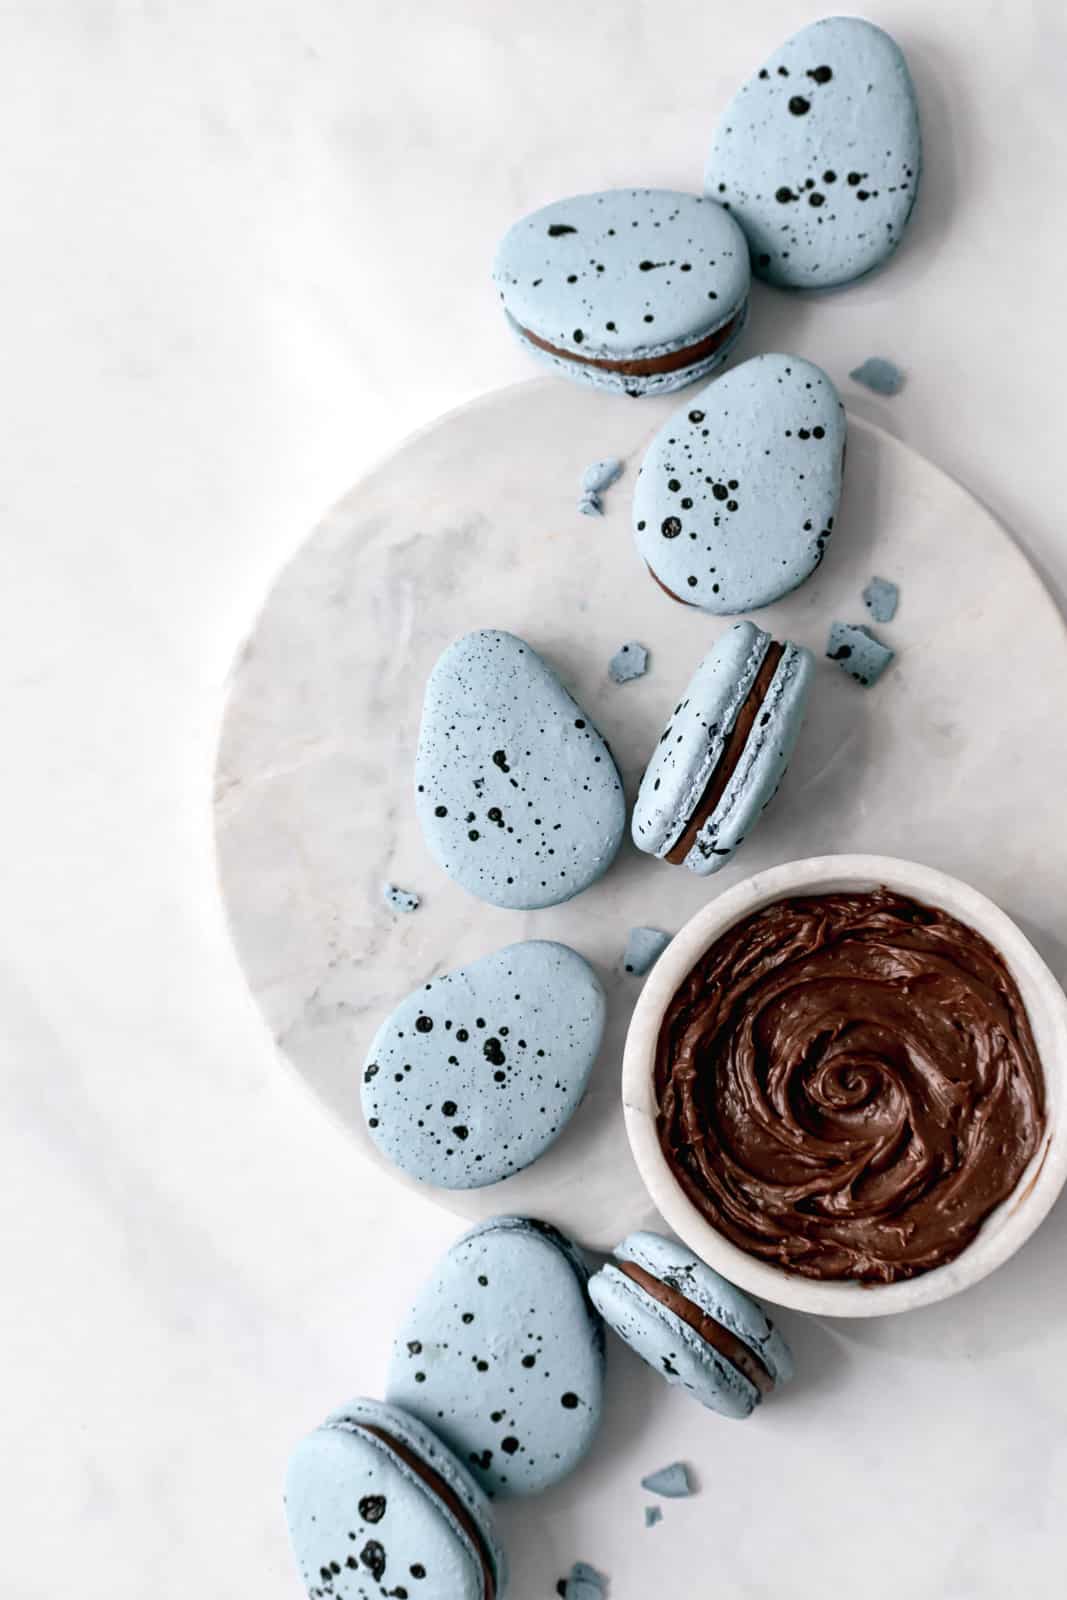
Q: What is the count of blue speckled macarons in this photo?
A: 9